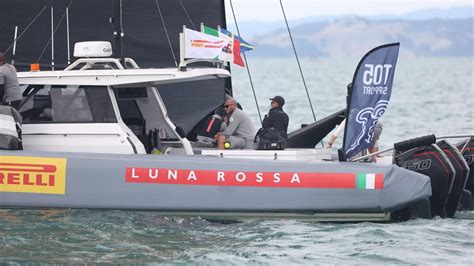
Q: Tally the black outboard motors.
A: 3